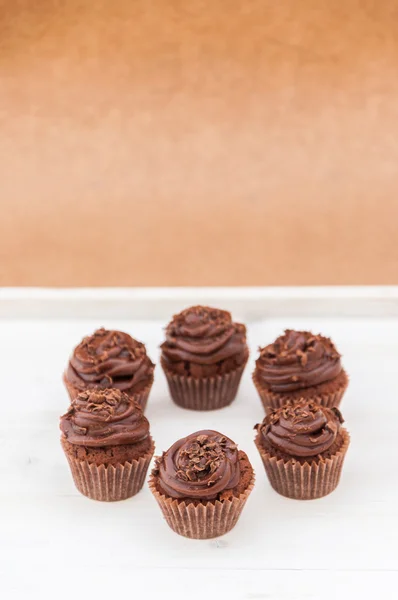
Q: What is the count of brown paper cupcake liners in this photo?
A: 6